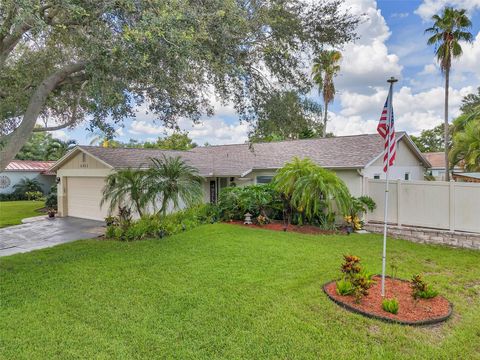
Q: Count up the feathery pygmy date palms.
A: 3